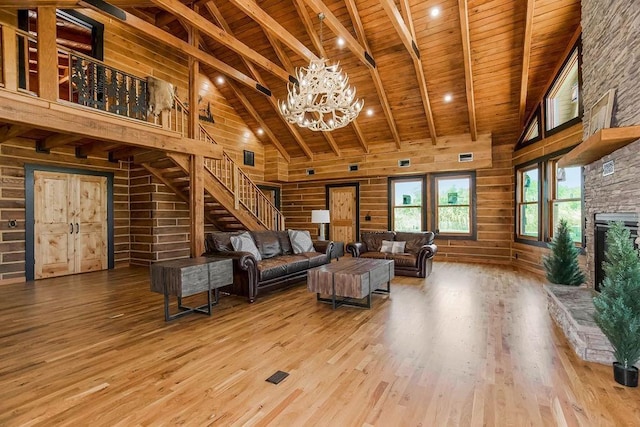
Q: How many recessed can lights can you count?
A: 6